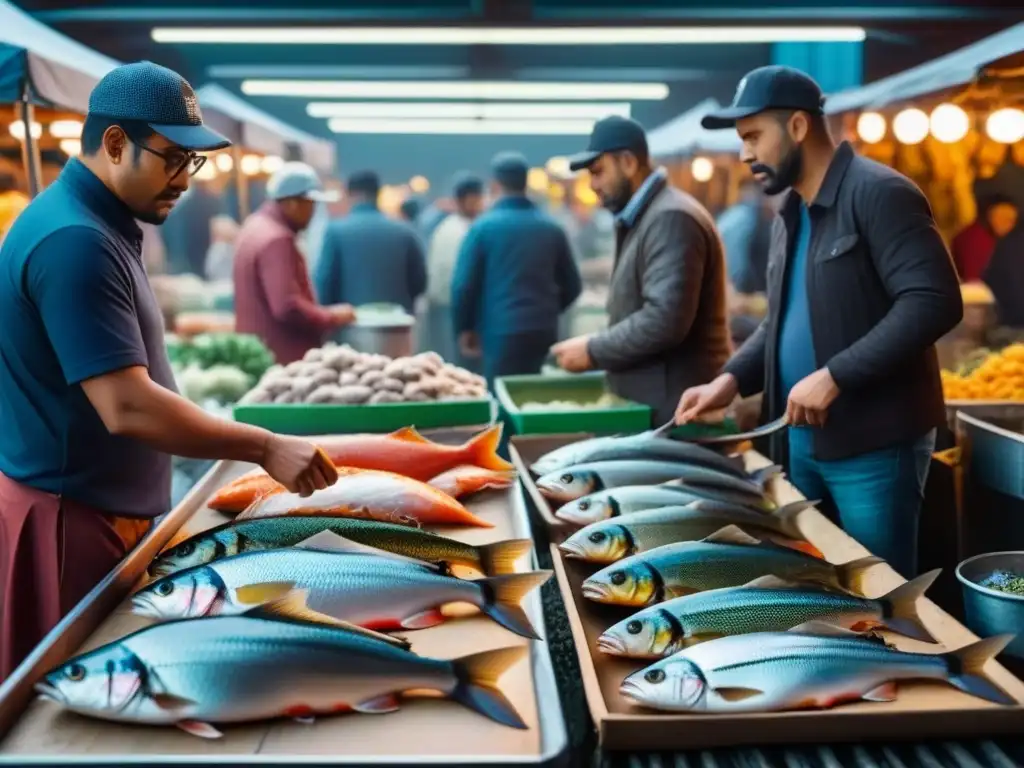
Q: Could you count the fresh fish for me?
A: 13